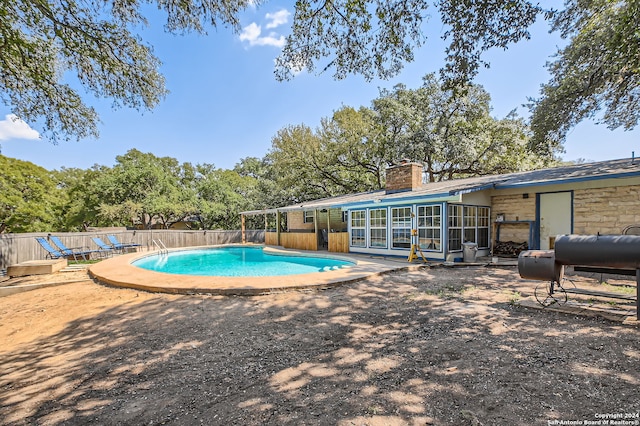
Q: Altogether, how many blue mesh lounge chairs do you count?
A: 4